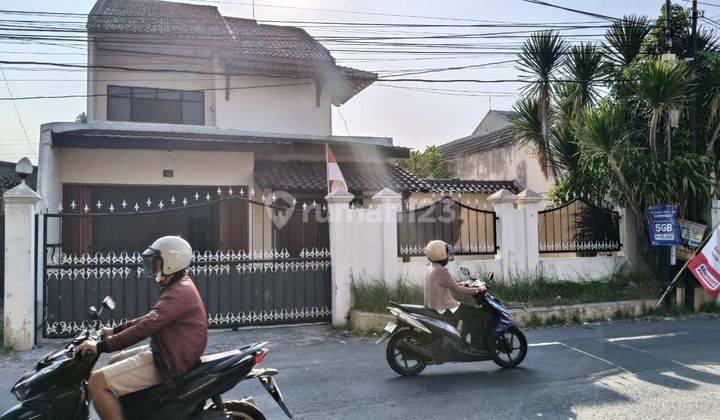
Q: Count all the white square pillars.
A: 5